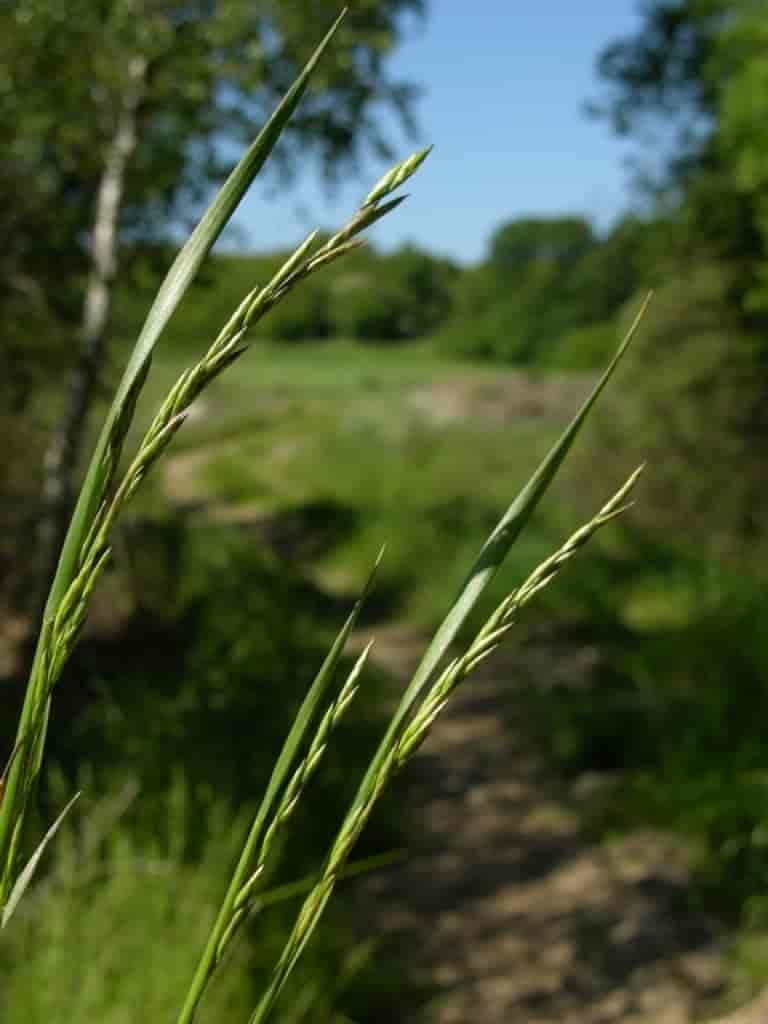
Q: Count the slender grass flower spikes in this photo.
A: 3